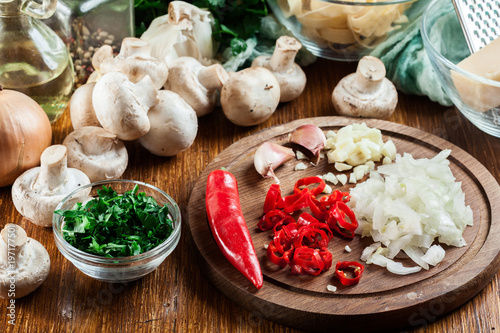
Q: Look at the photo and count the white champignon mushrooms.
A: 12